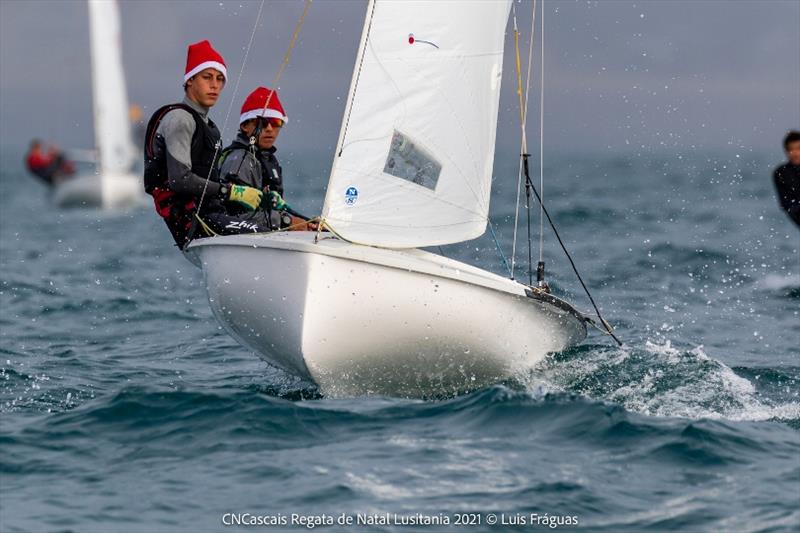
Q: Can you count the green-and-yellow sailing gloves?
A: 2